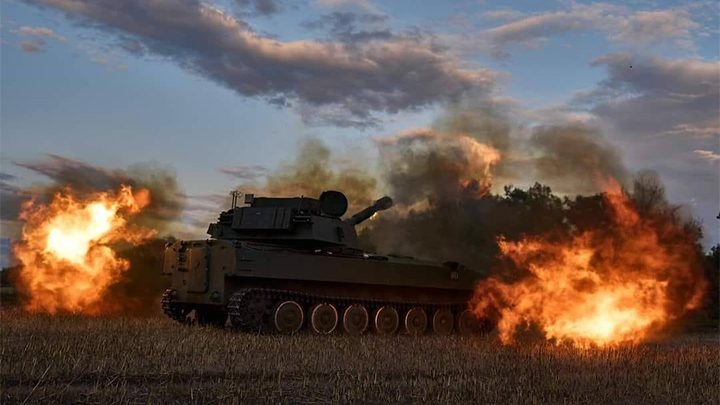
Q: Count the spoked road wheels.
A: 7